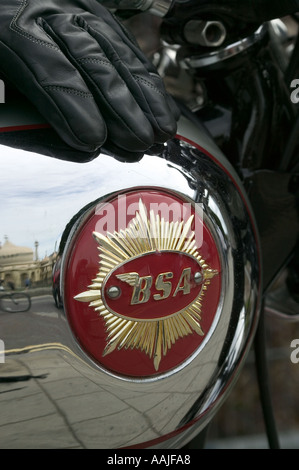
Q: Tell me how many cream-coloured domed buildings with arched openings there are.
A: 1